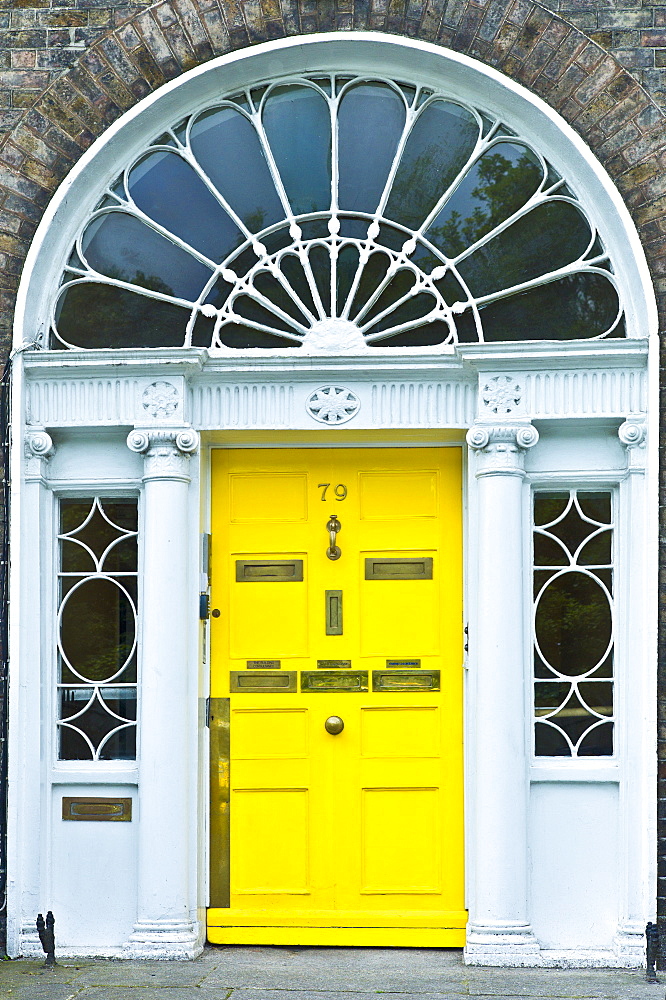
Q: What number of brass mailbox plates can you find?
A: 7